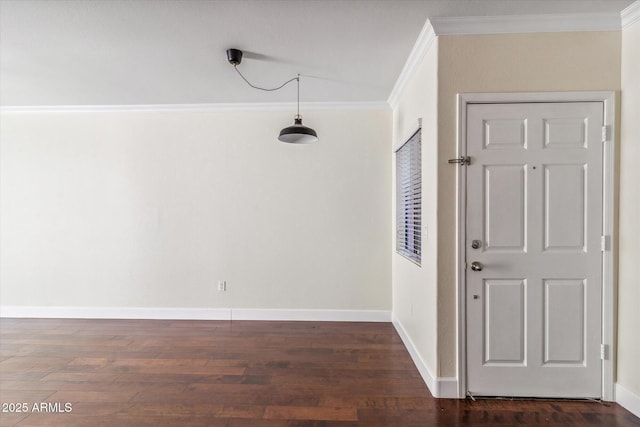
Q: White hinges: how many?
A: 3